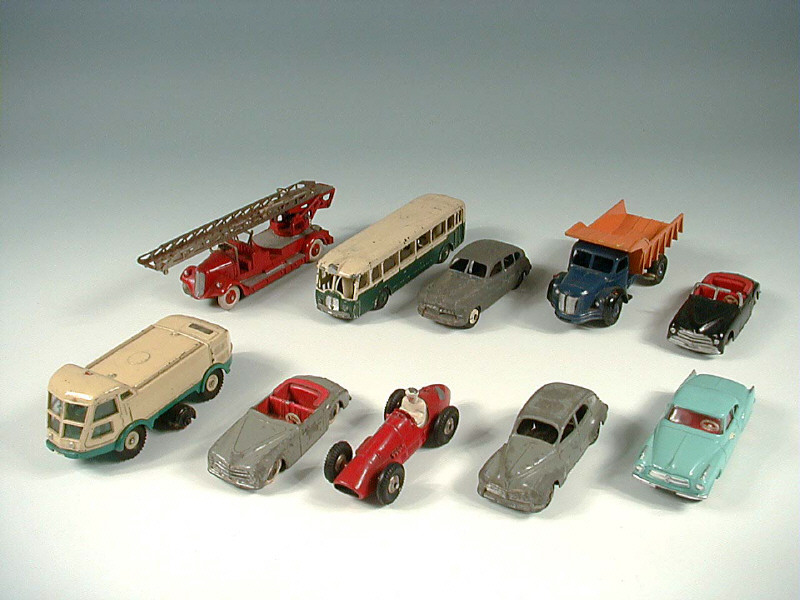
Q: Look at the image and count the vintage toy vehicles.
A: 10